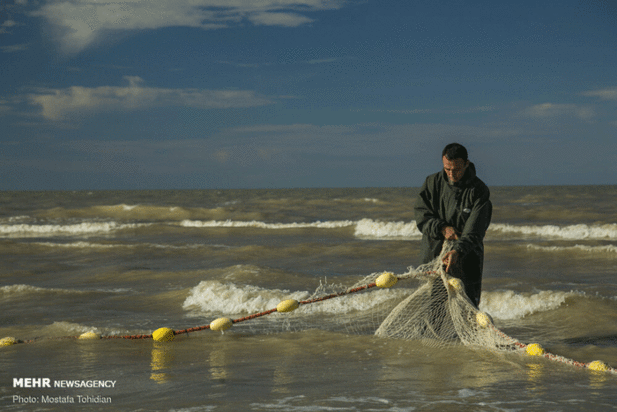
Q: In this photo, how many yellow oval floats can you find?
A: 10